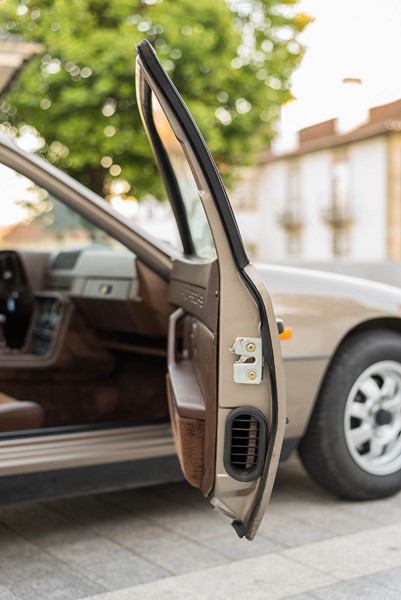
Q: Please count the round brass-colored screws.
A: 2